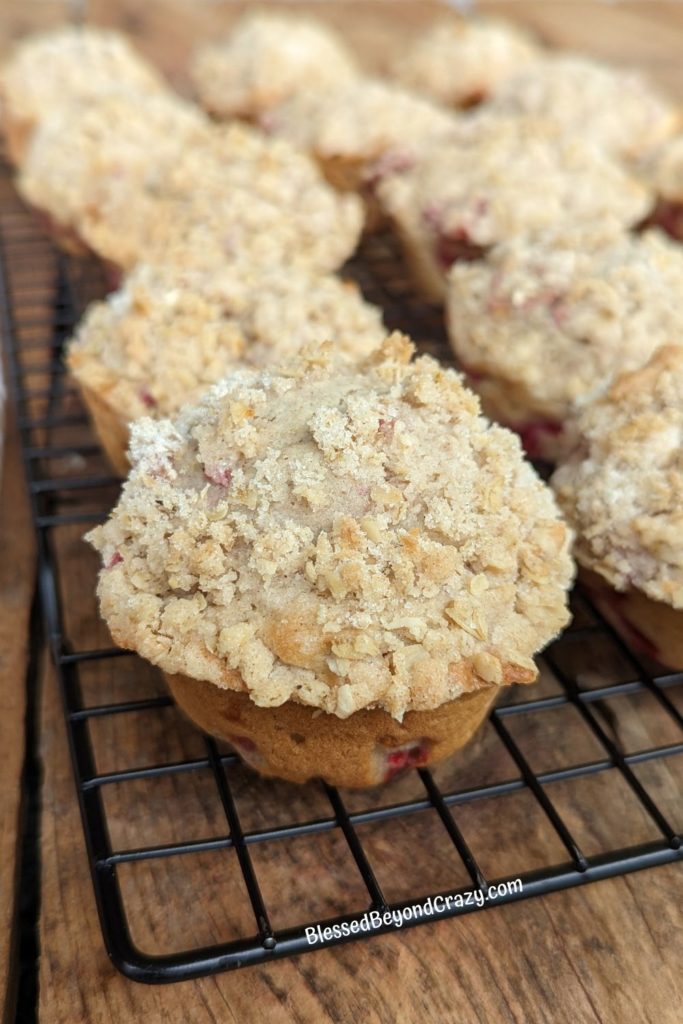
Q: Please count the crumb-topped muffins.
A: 13